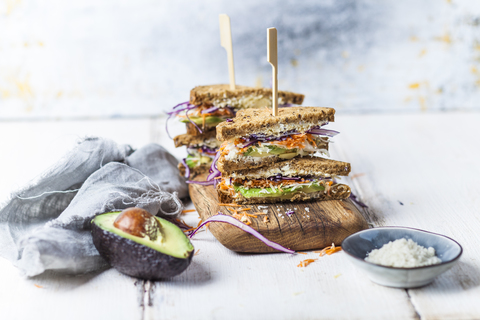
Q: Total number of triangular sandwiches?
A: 4